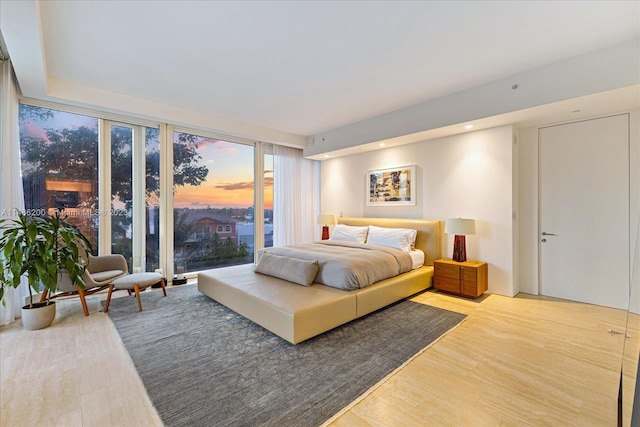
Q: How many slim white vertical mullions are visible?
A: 4